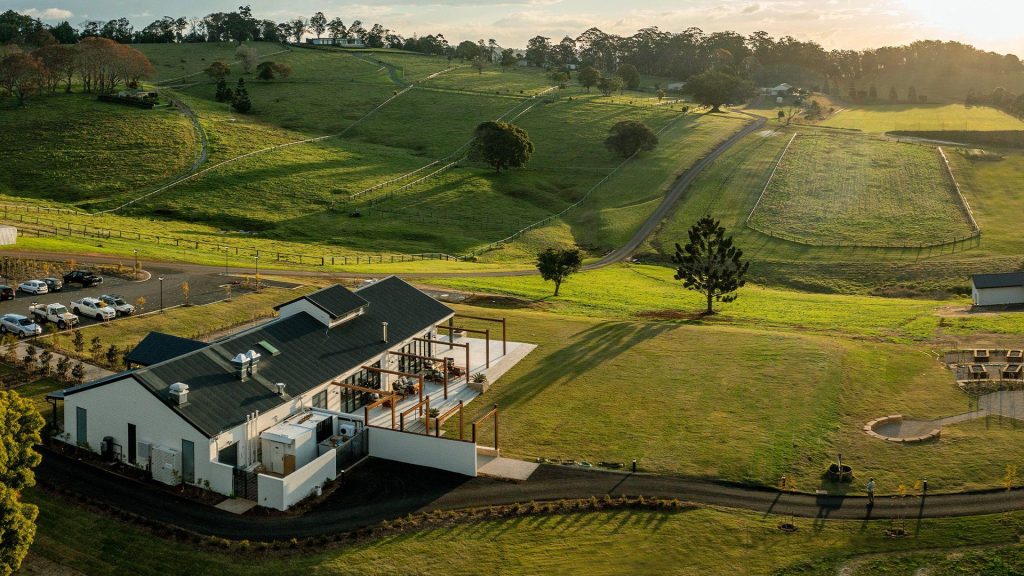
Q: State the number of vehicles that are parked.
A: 8